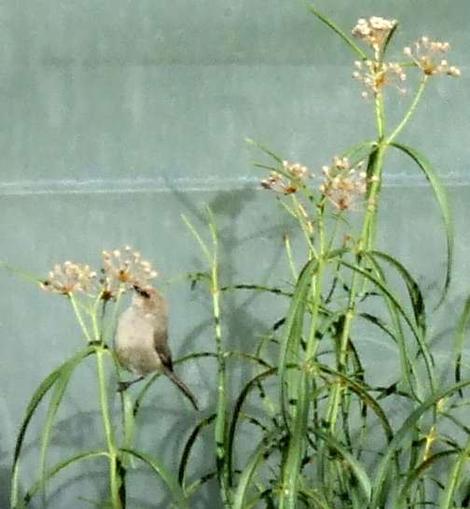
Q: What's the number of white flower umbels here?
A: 7